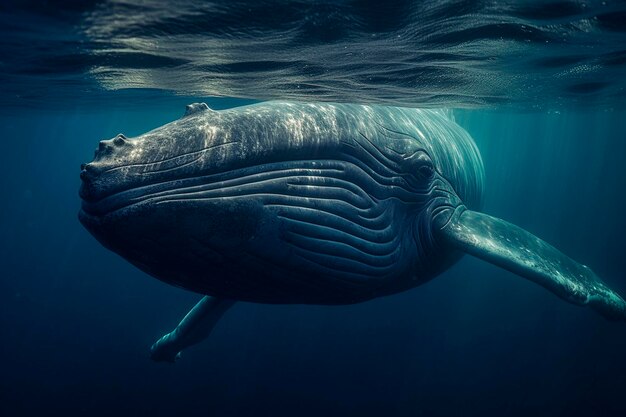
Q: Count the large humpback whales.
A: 1